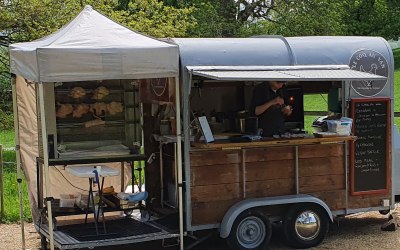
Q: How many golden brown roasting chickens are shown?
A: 6